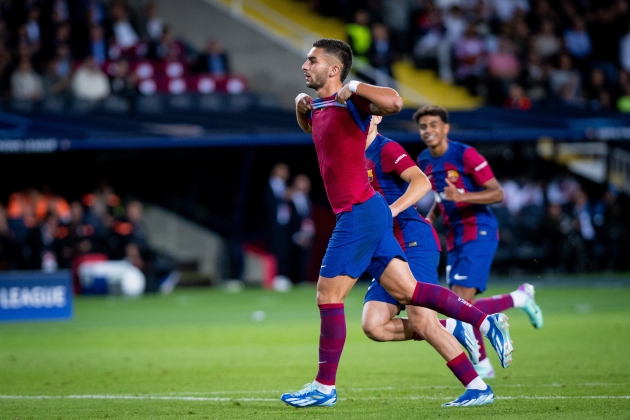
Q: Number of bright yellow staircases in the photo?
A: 1